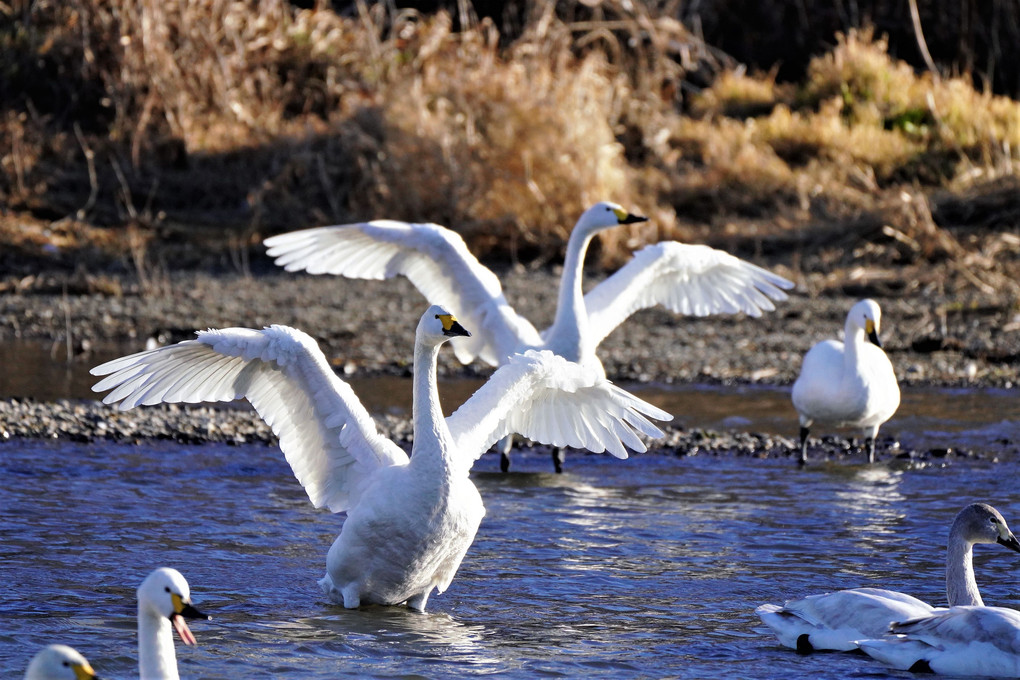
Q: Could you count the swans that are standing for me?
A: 3